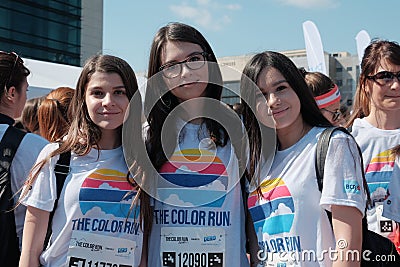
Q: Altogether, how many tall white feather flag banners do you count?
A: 2